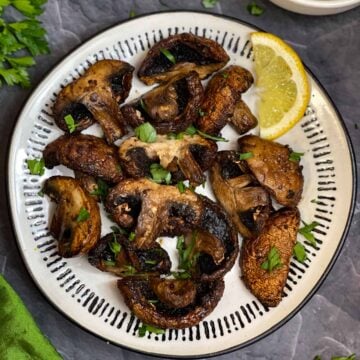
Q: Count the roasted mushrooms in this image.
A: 14